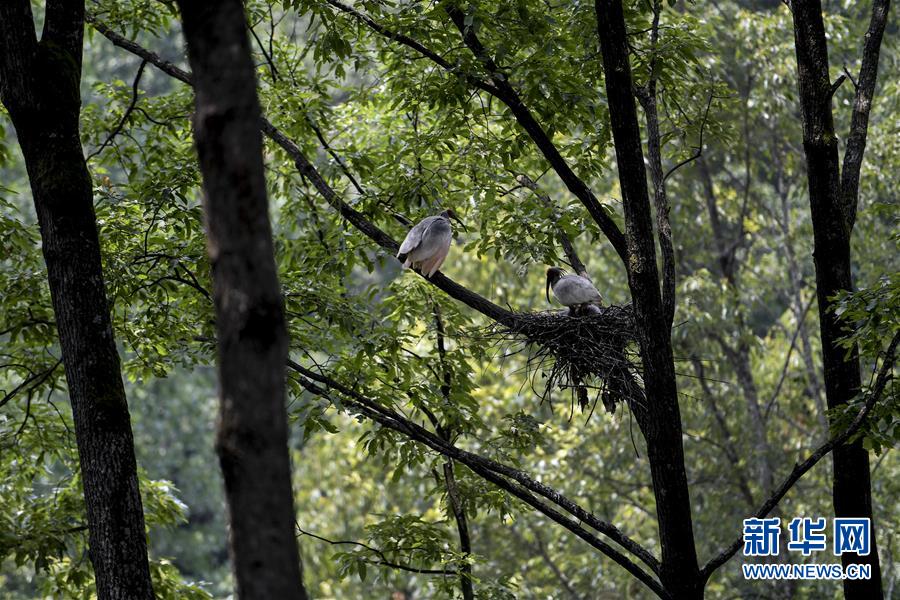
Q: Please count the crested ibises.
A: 2